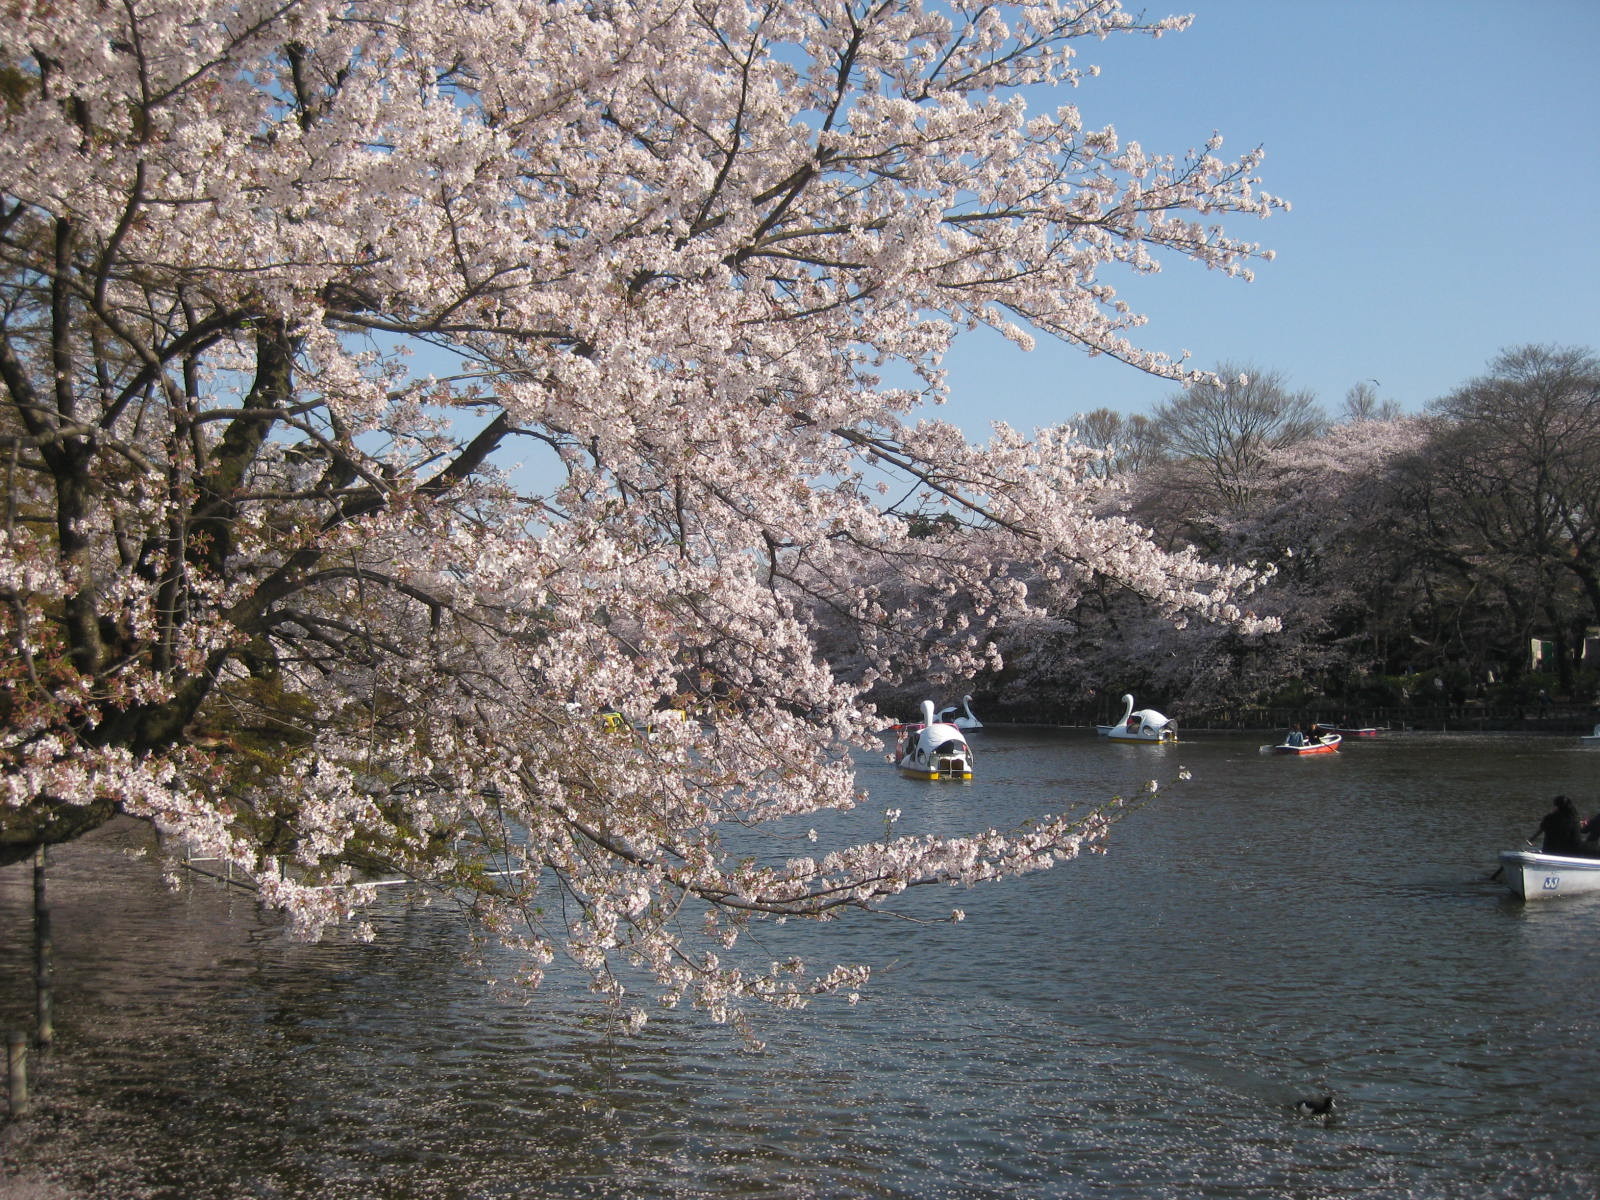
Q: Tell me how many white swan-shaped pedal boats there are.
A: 3